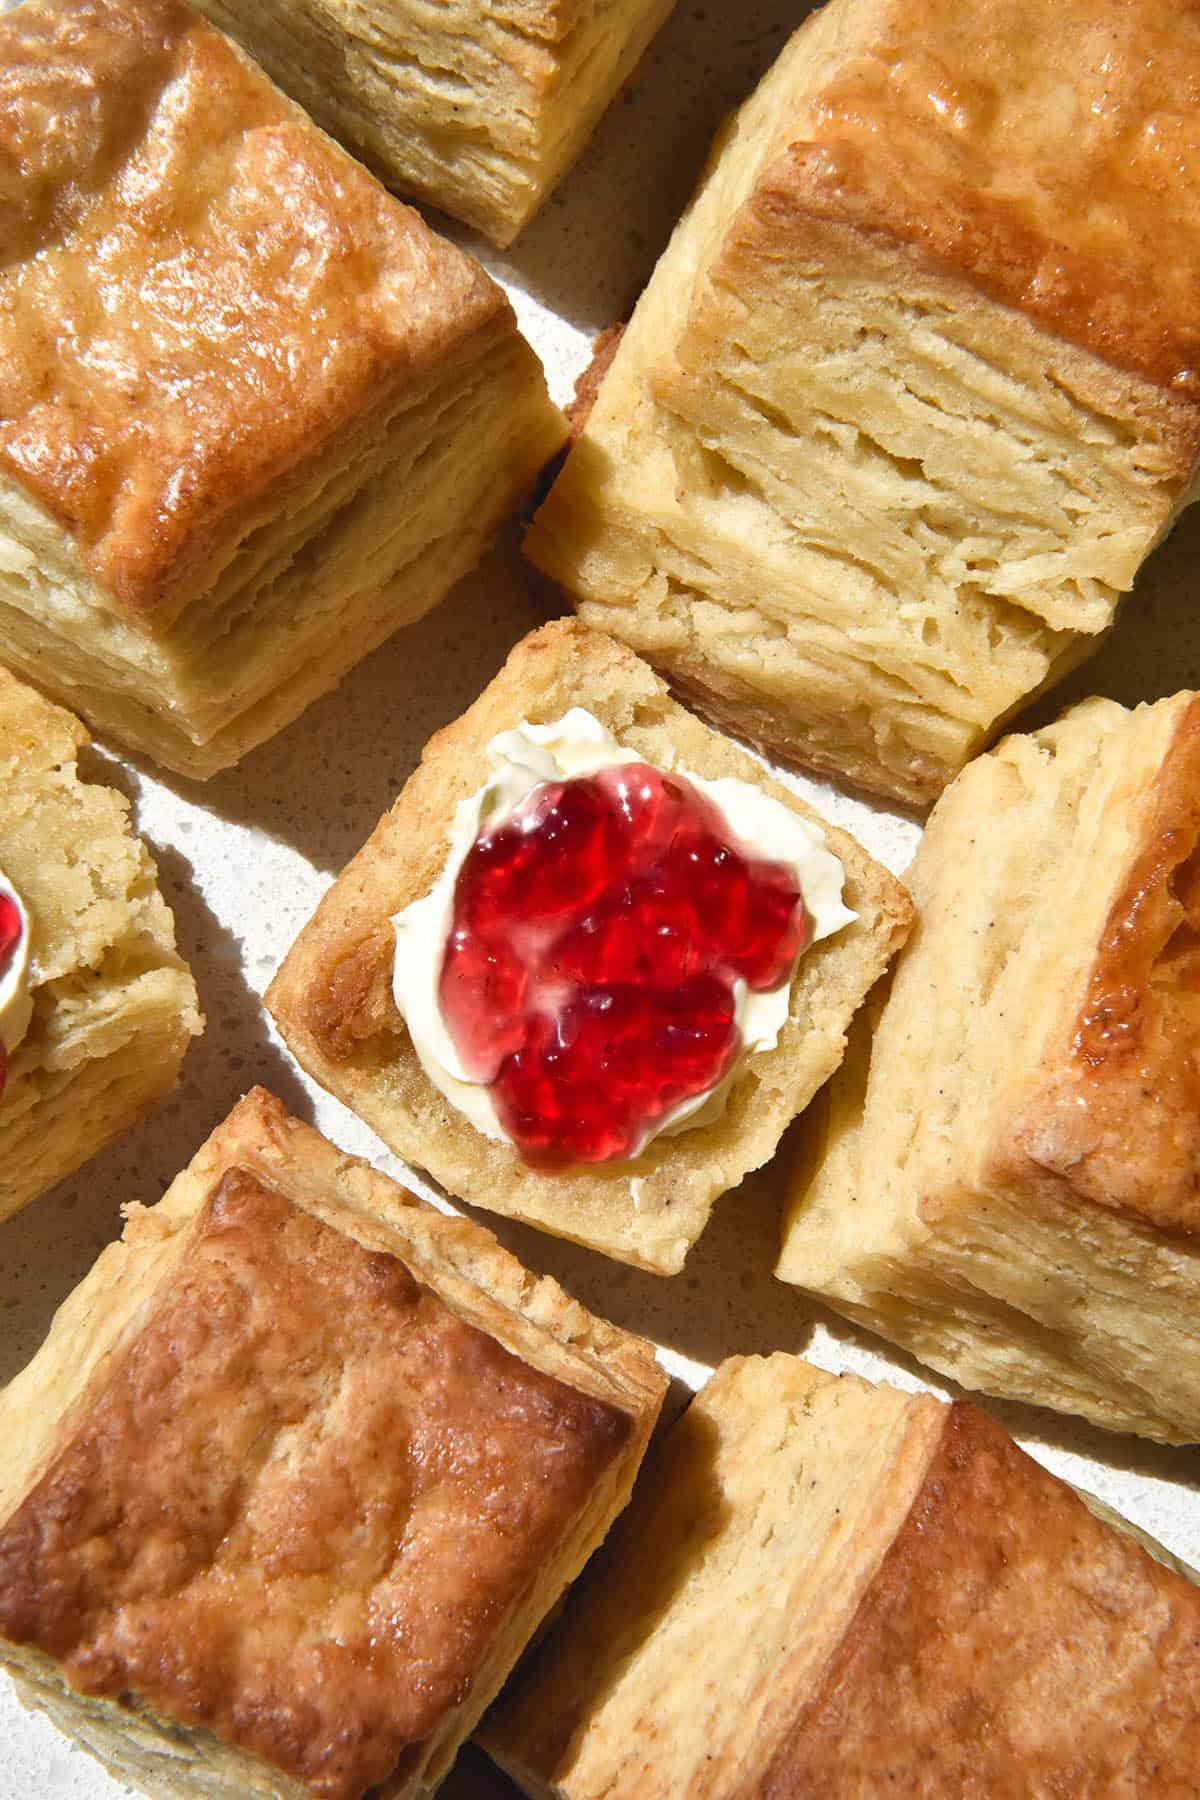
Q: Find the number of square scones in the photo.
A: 8